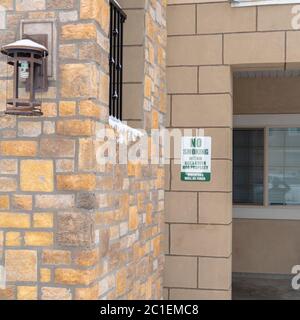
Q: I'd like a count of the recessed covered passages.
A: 1